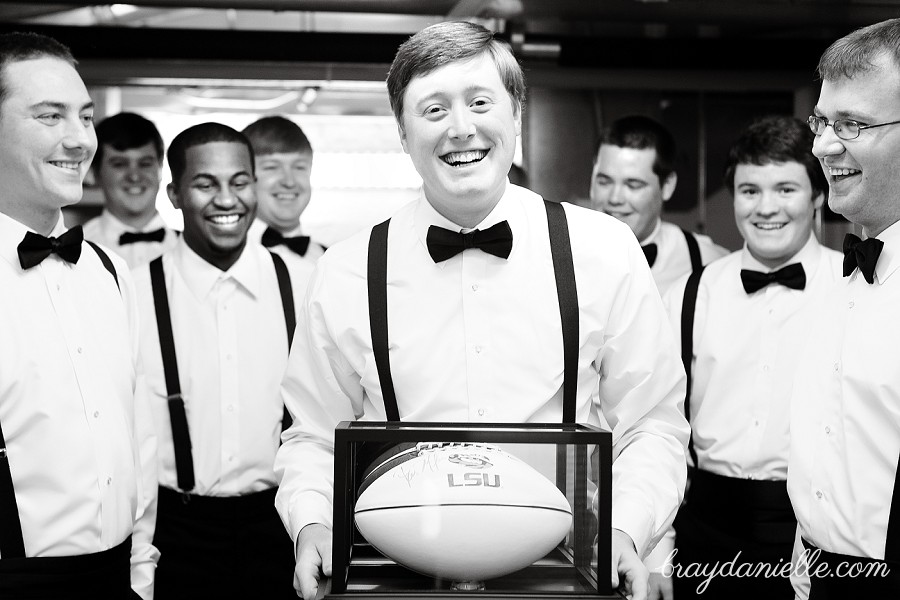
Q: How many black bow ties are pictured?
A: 7